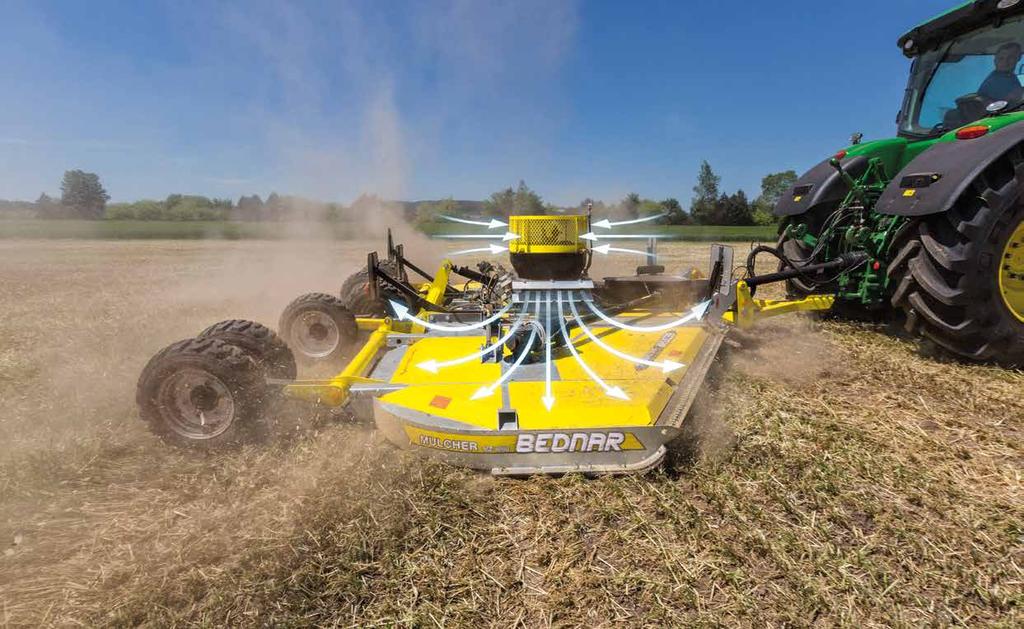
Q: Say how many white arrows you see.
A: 13